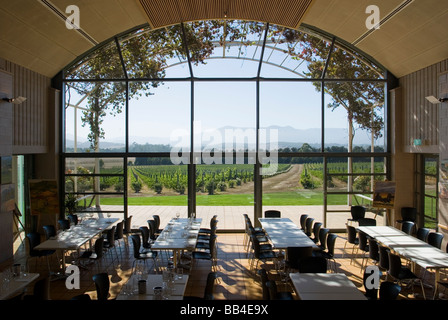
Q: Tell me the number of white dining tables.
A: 7